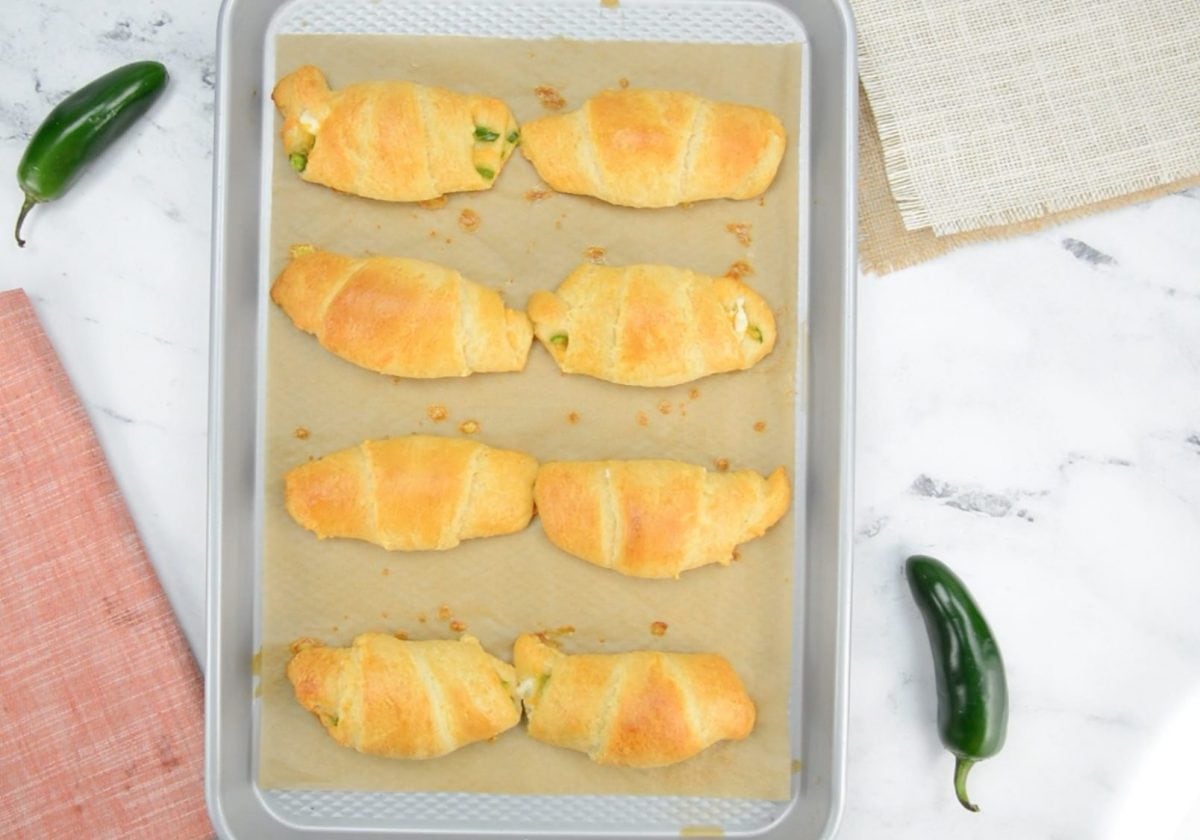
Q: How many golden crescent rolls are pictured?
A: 8